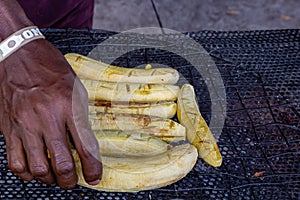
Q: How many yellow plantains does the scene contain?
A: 7